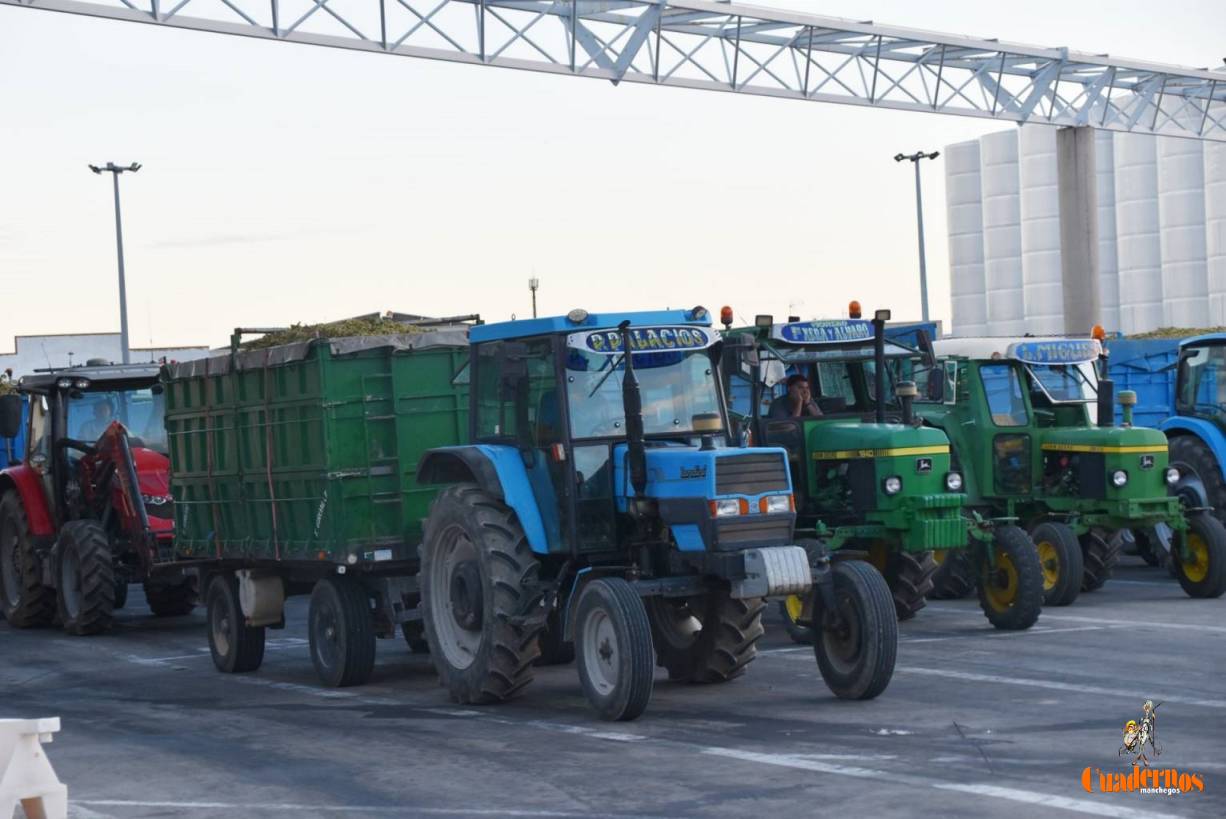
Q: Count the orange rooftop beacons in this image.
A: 3